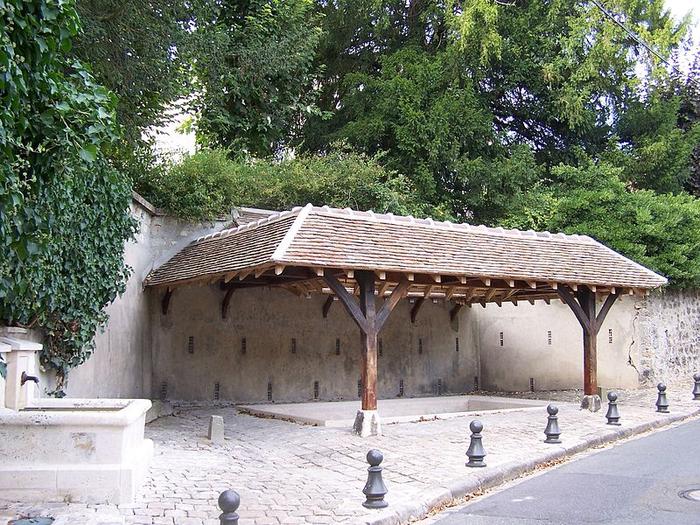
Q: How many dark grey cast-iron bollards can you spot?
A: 7